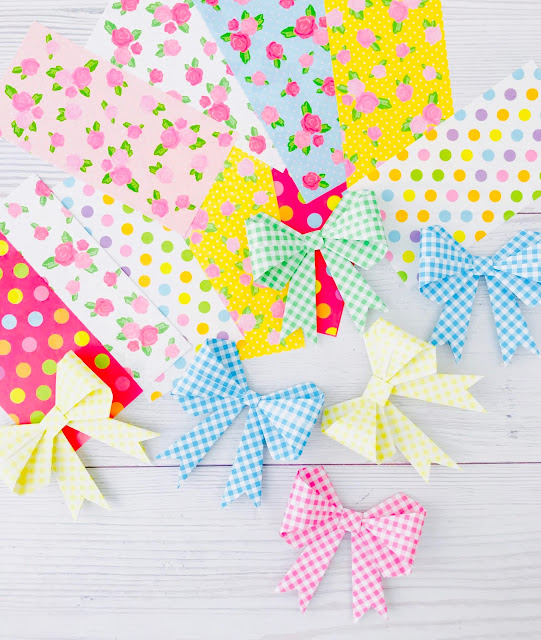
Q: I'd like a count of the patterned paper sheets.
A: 10